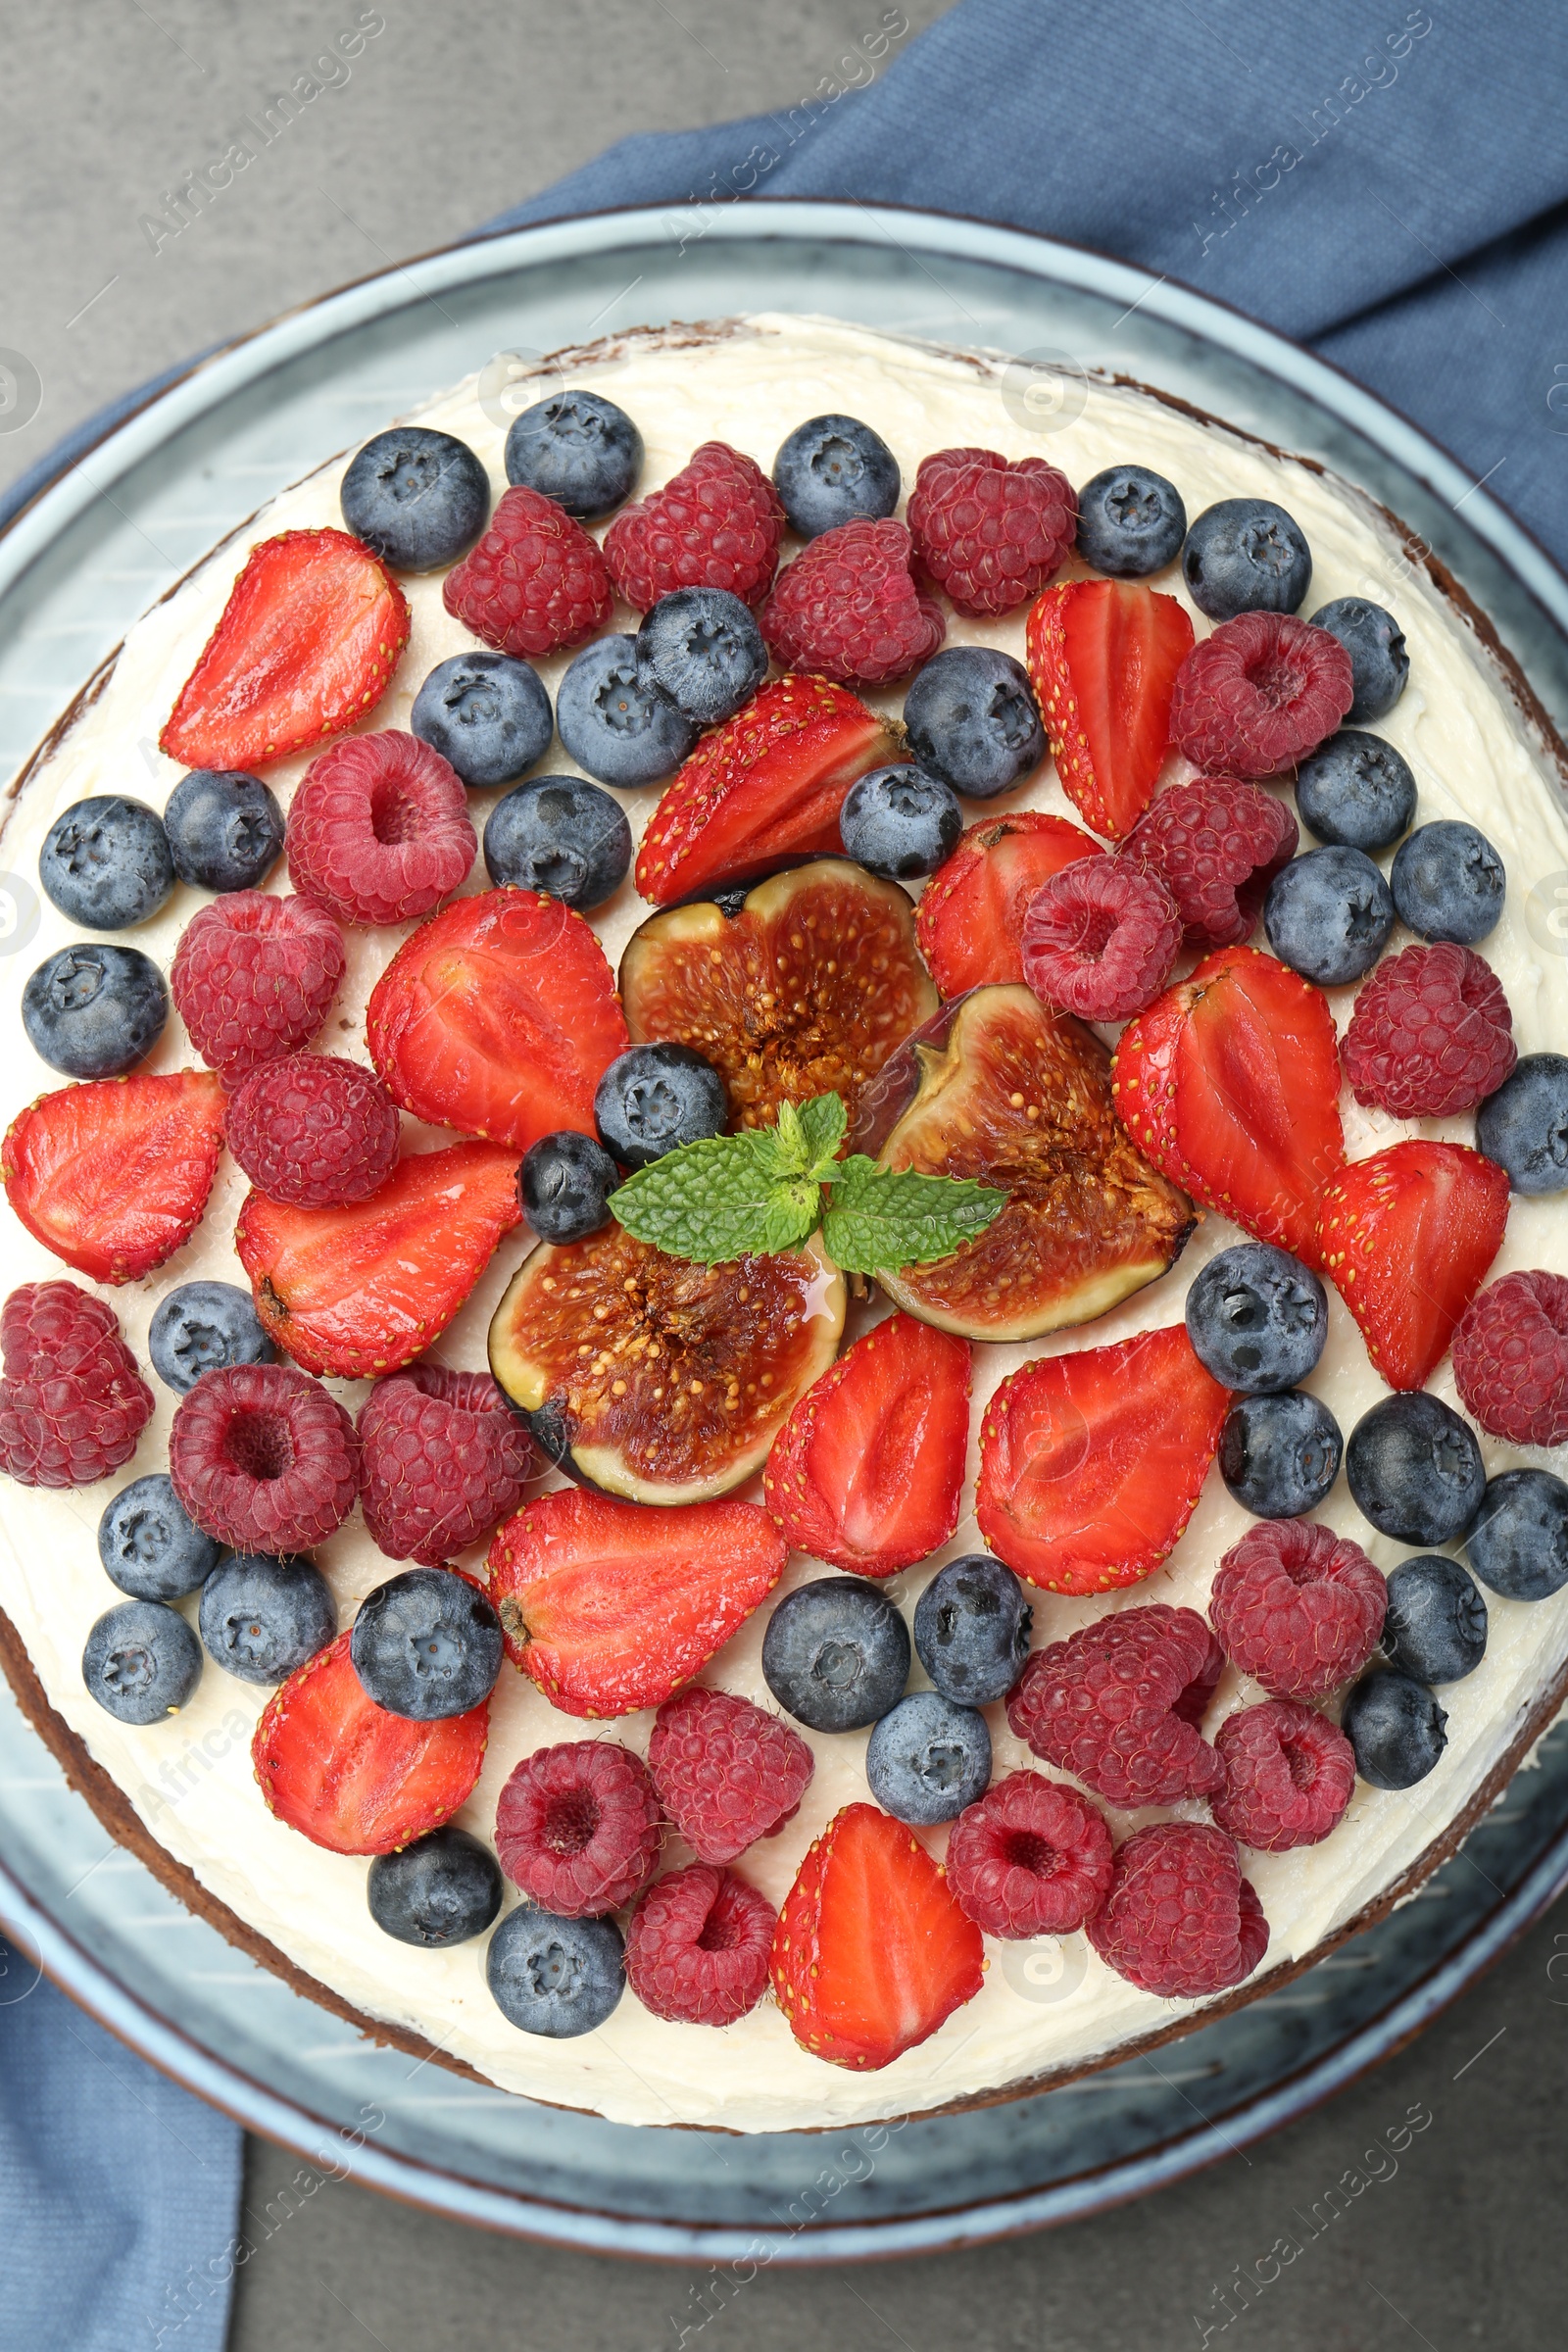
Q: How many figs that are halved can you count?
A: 3